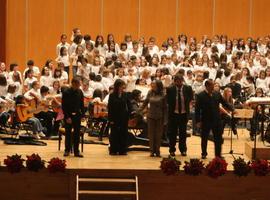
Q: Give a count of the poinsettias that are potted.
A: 8